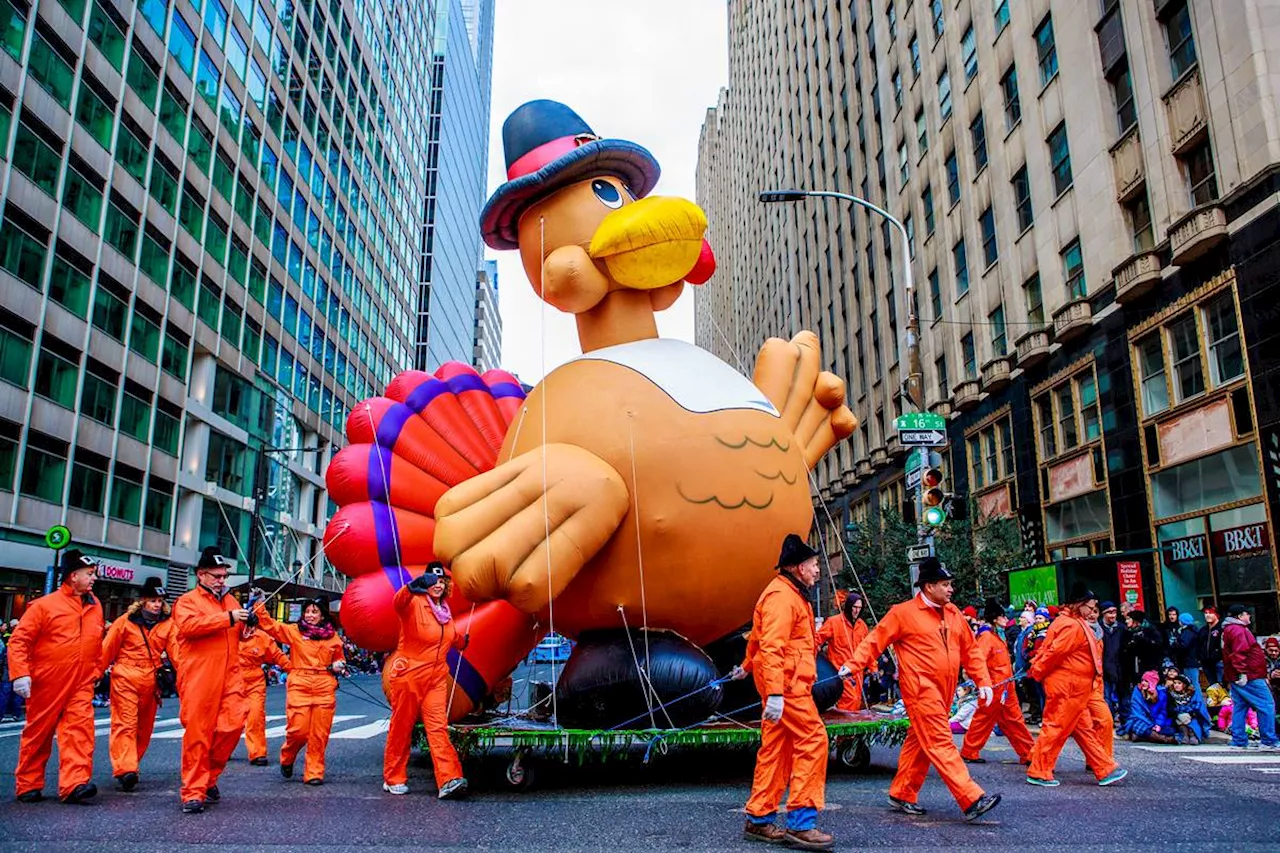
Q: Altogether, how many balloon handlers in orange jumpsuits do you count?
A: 12